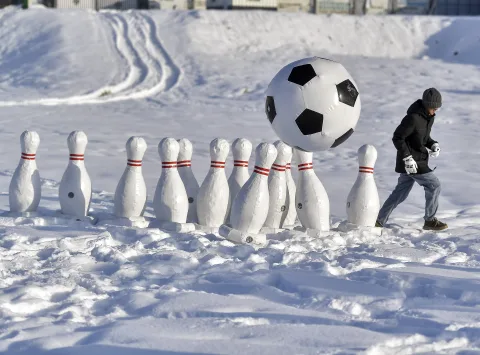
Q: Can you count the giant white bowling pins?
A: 12